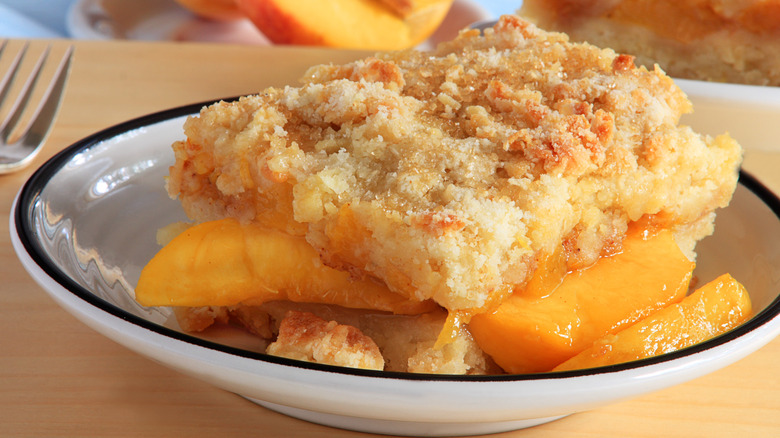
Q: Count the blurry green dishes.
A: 0